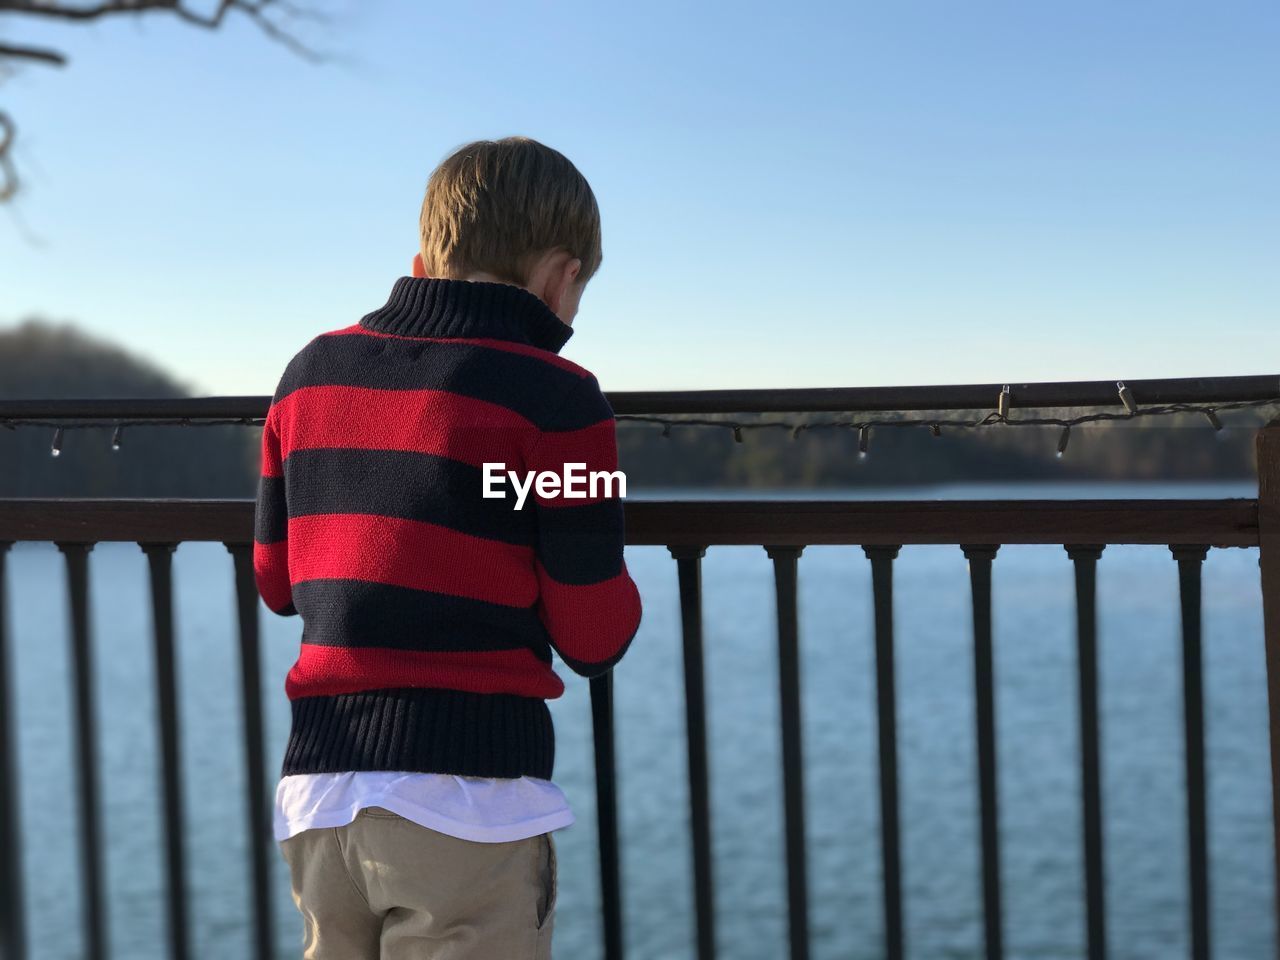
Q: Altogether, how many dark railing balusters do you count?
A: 11